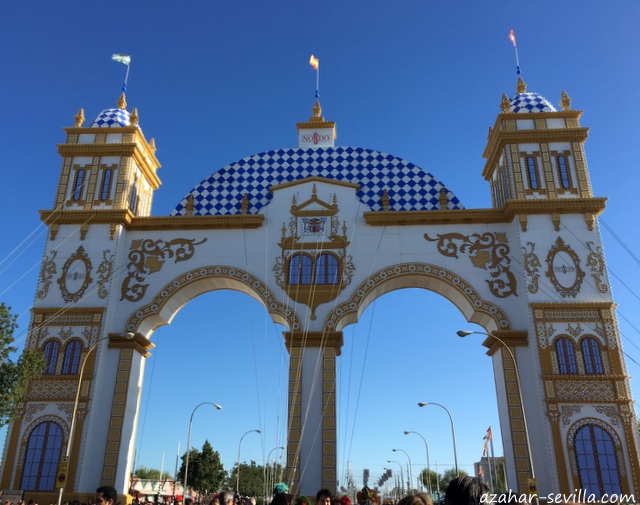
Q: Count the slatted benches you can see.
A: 0